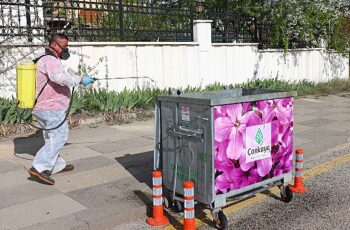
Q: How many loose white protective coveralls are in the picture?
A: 1